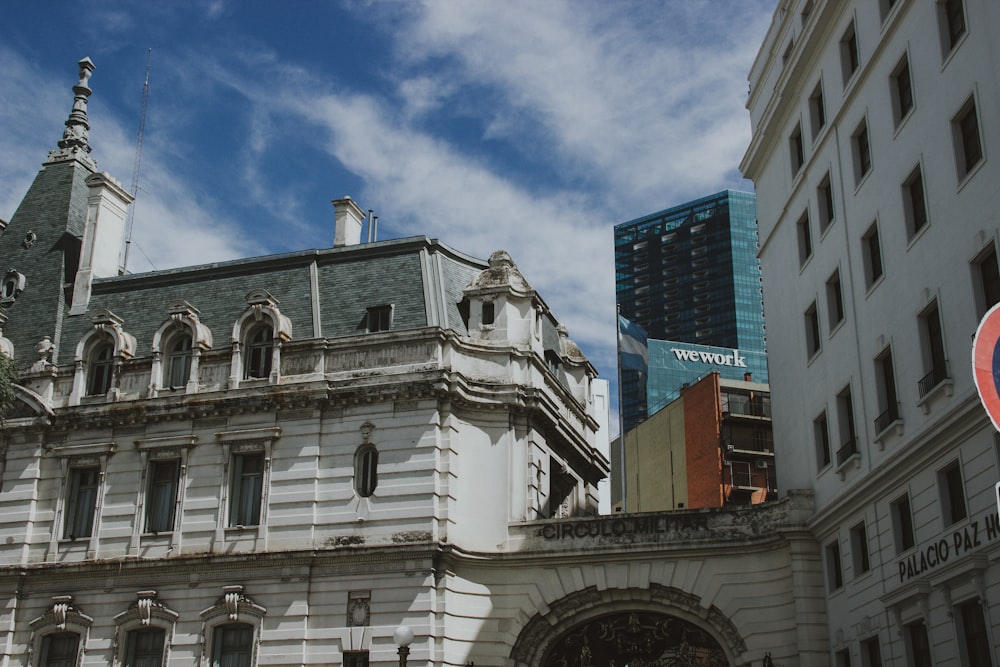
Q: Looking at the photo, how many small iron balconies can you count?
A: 3